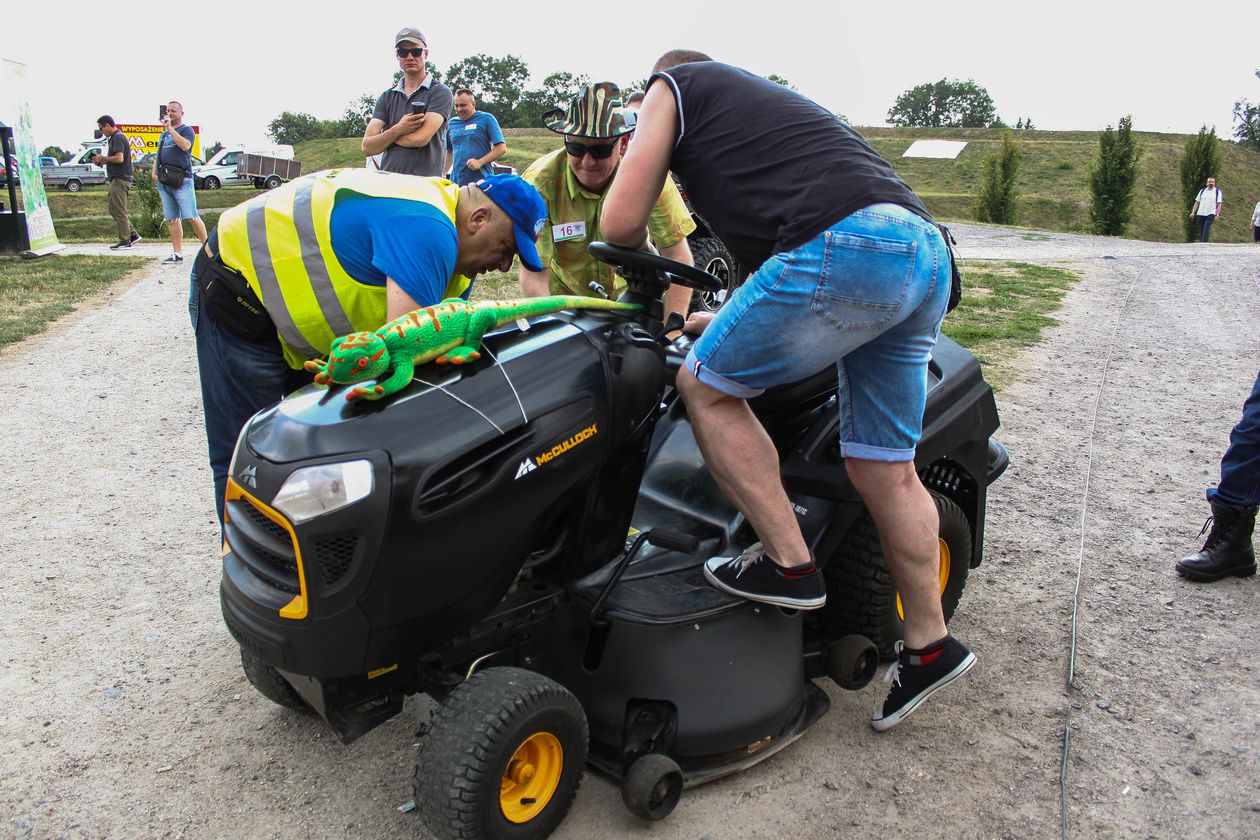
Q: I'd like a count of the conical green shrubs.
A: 3